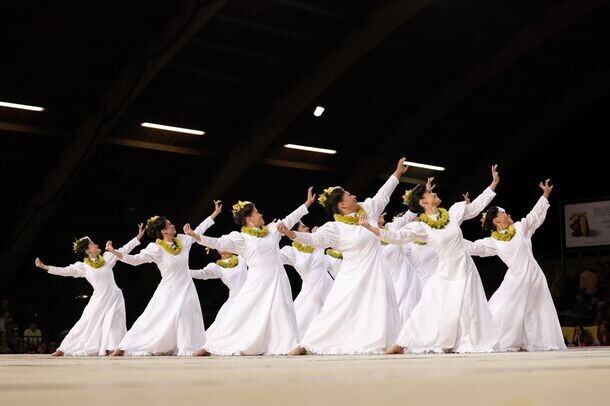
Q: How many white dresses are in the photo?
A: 11